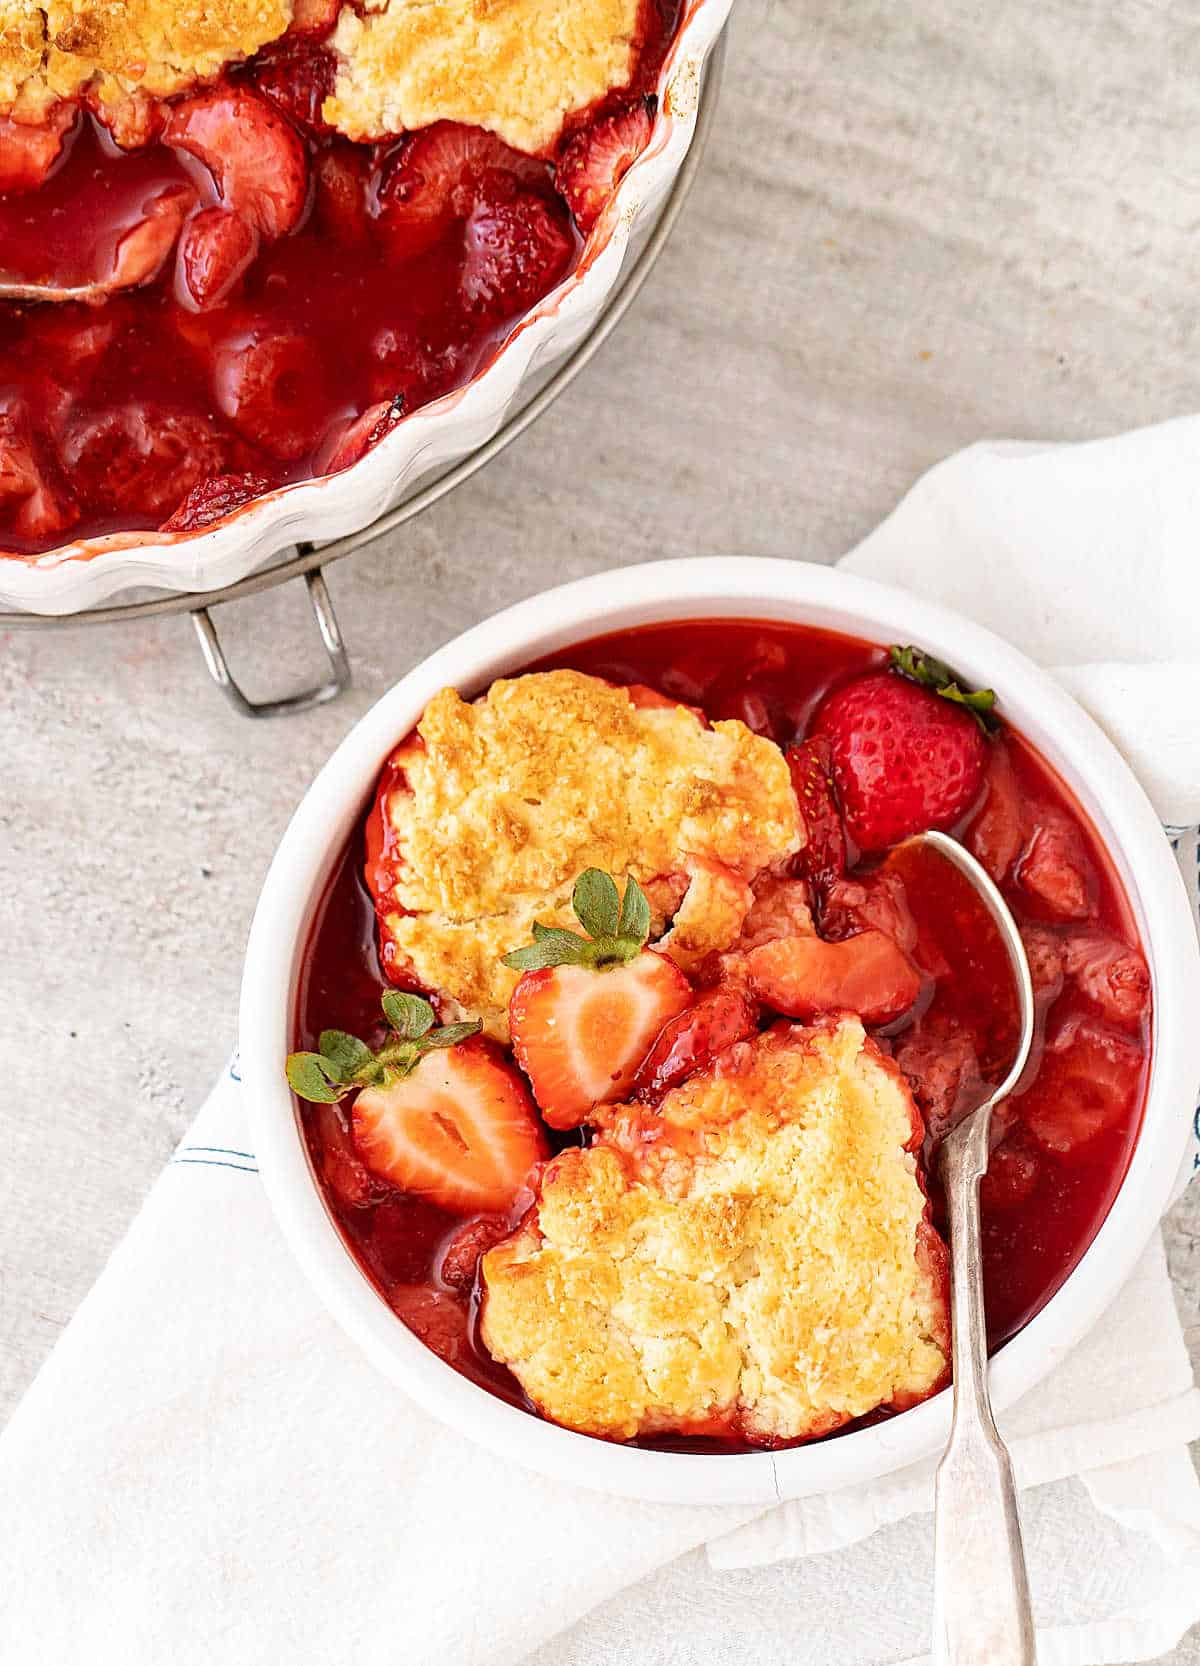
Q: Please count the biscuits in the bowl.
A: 2